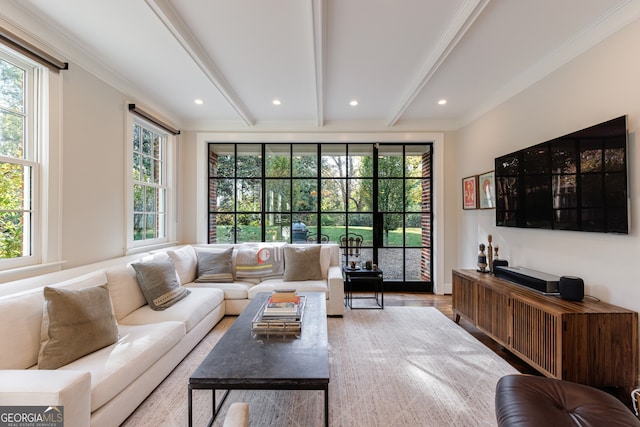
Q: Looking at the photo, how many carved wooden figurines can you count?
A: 3